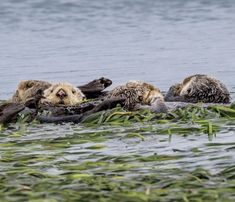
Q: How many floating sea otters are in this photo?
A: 4